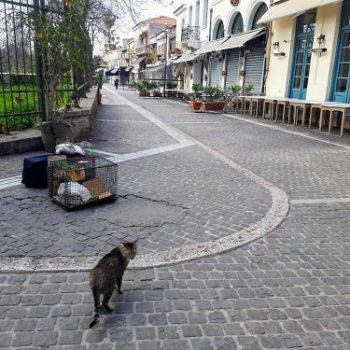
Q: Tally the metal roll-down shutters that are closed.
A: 3